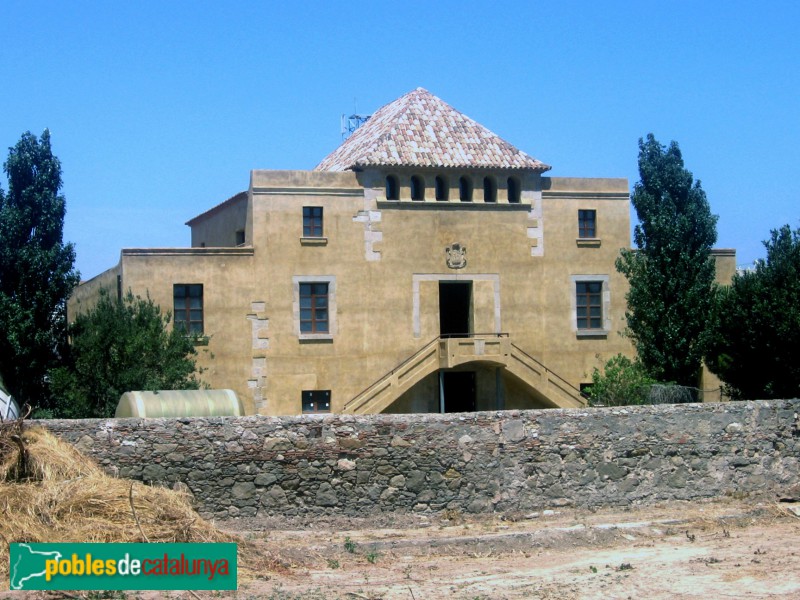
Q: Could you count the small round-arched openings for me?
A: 6